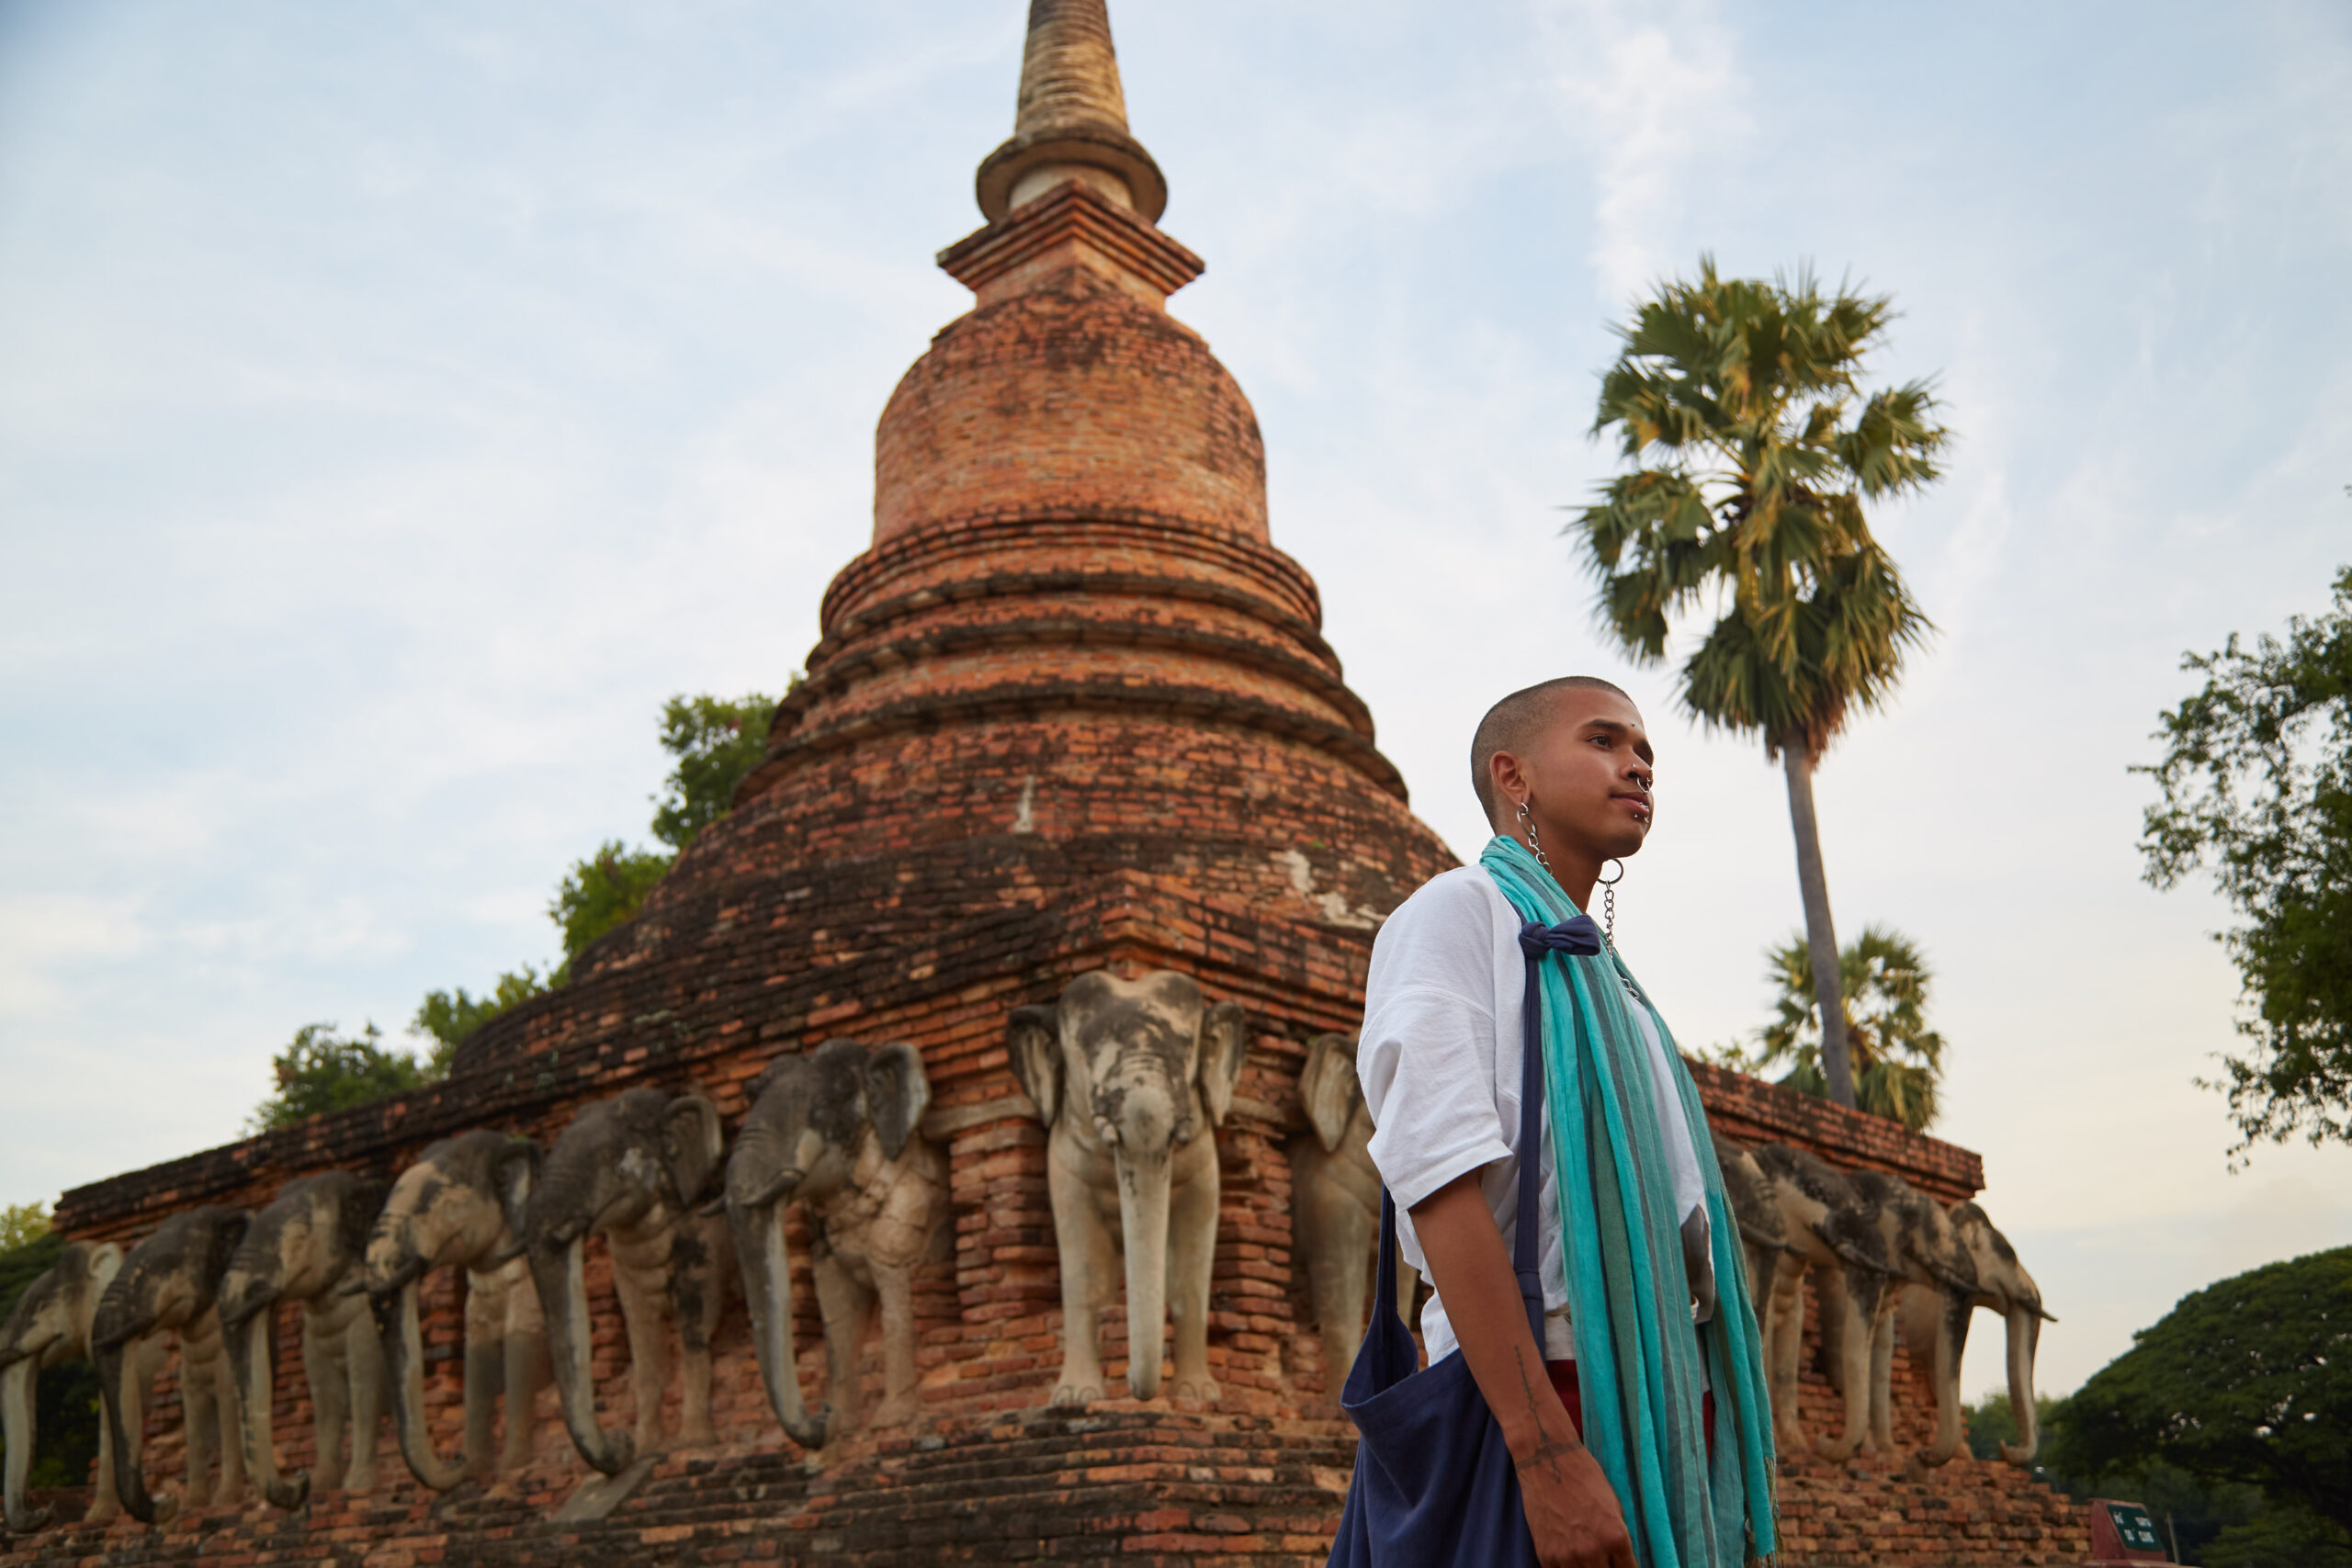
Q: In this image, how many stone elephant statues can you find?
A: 12